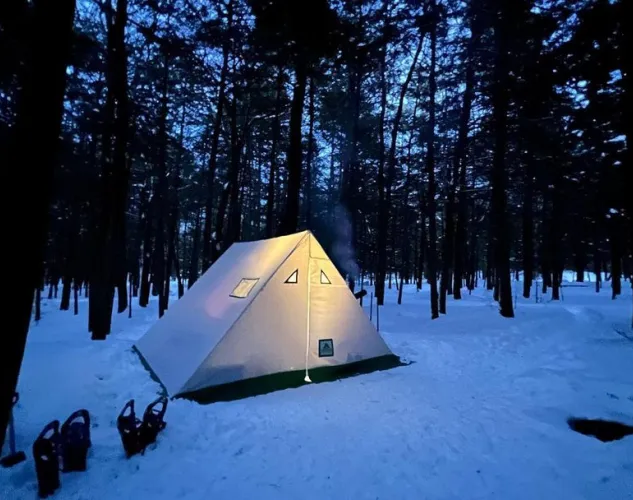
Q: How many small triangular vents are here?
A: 2